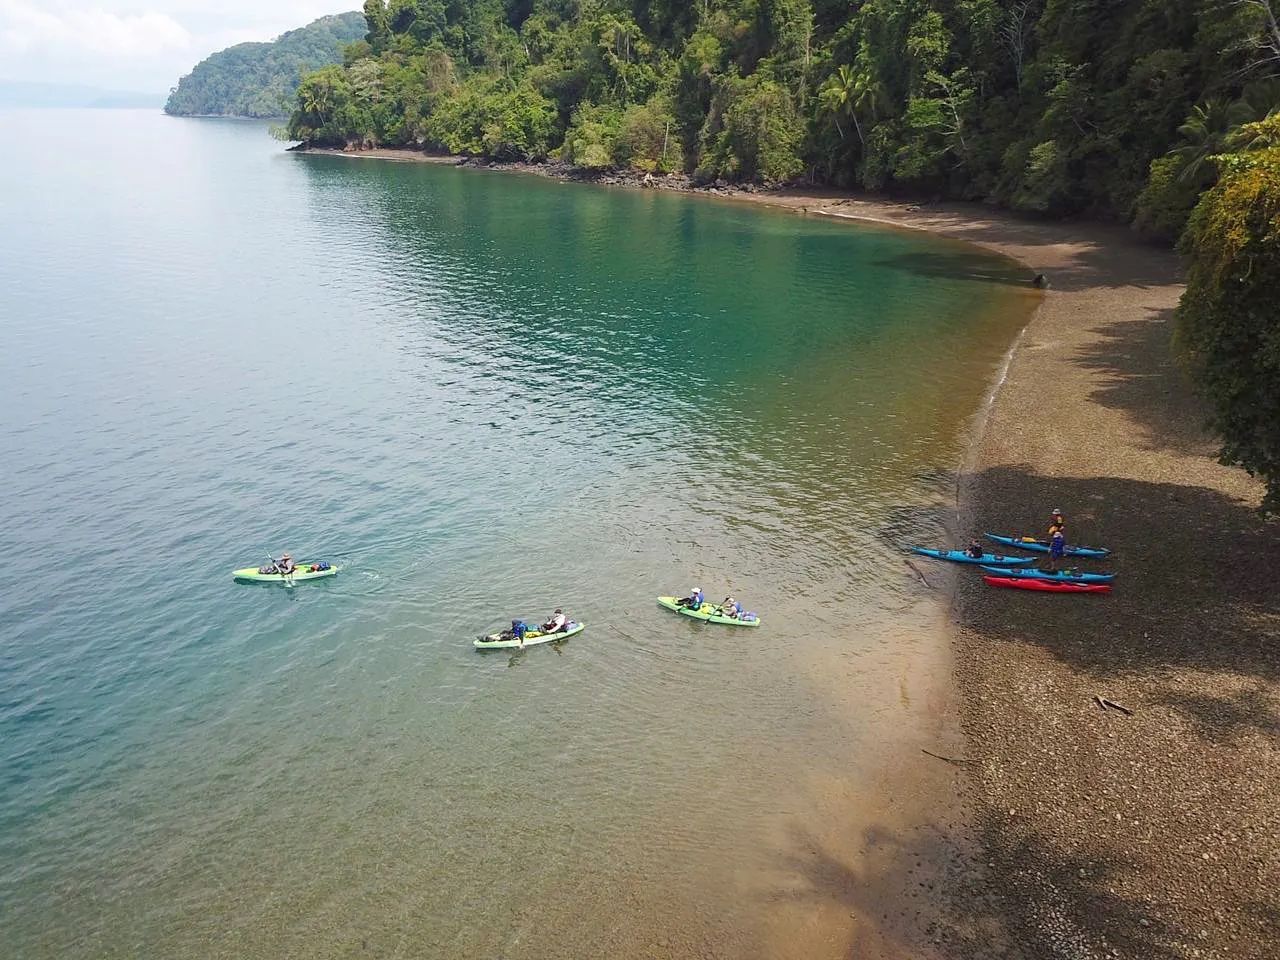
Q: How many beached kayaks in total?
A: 4